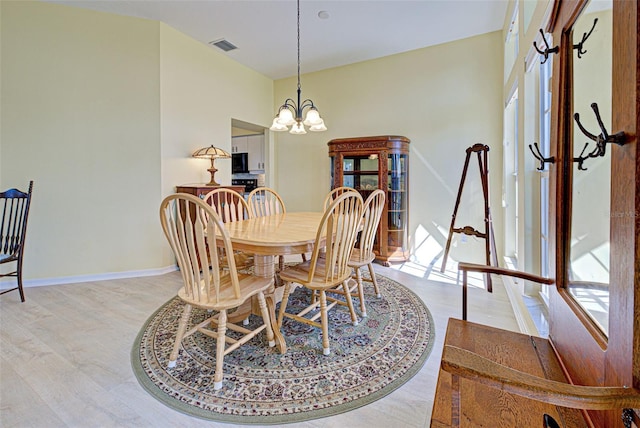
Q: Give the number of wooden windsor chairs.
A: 6